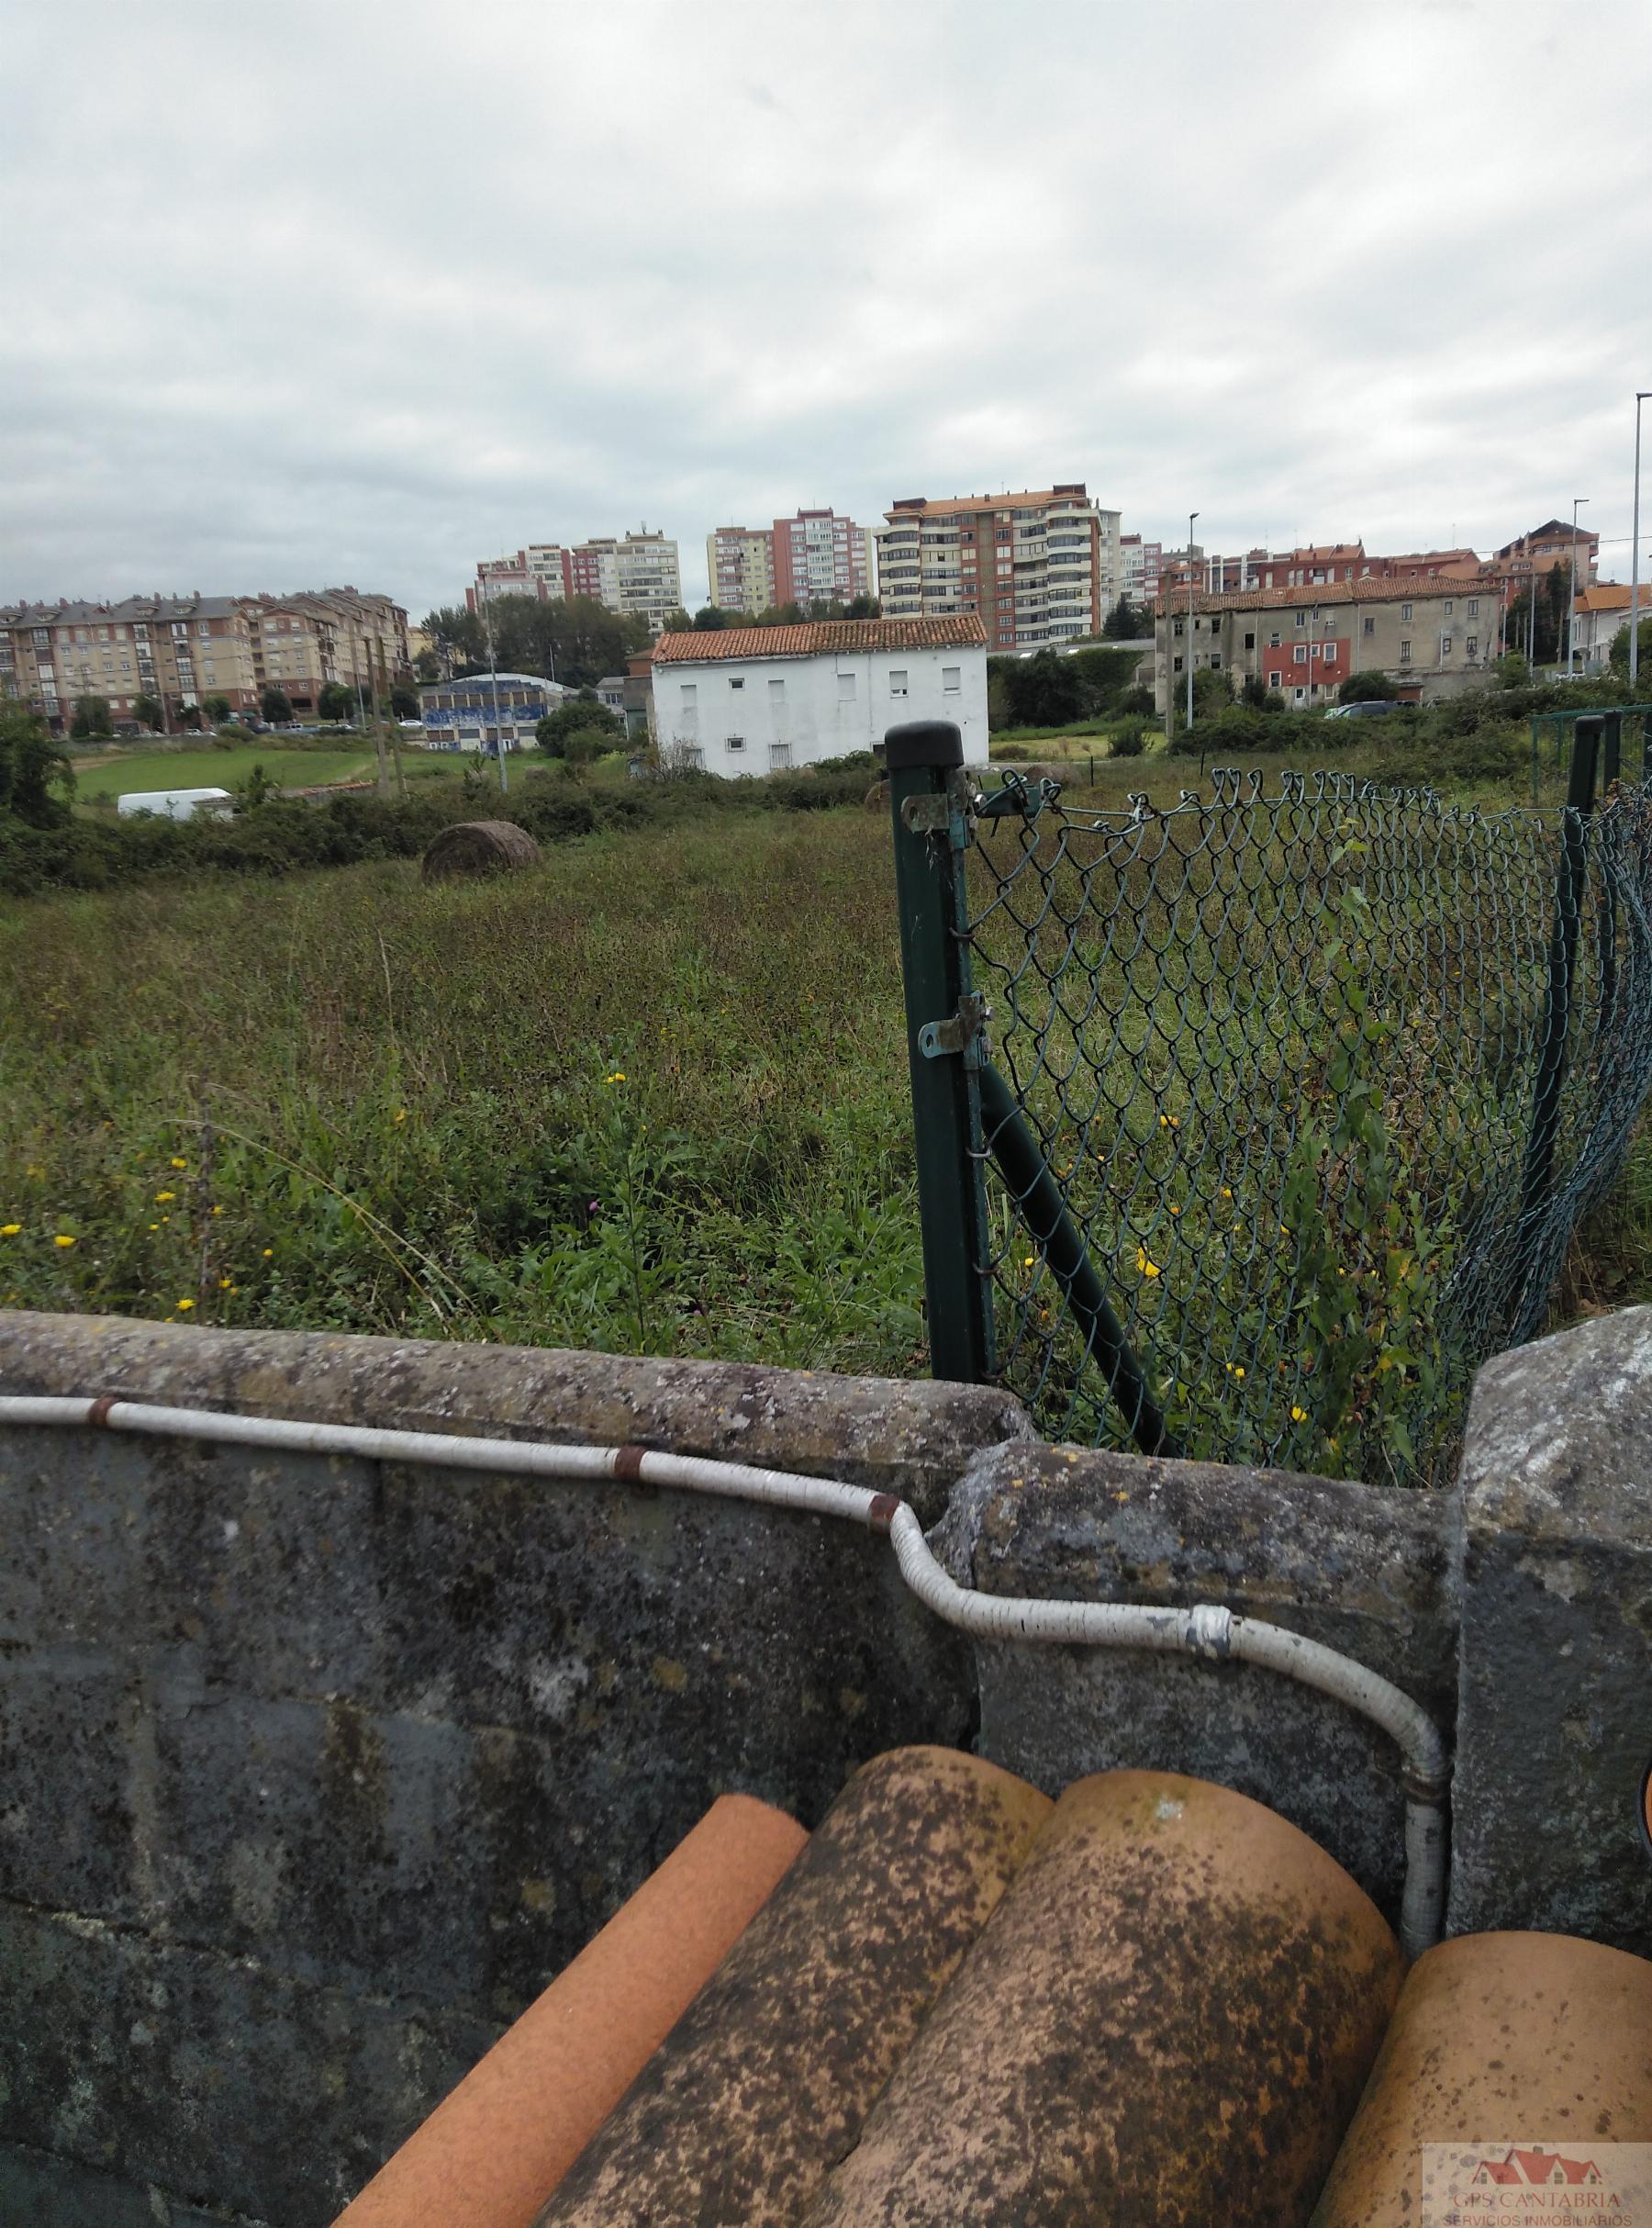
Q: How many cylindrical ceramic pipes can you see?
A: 4